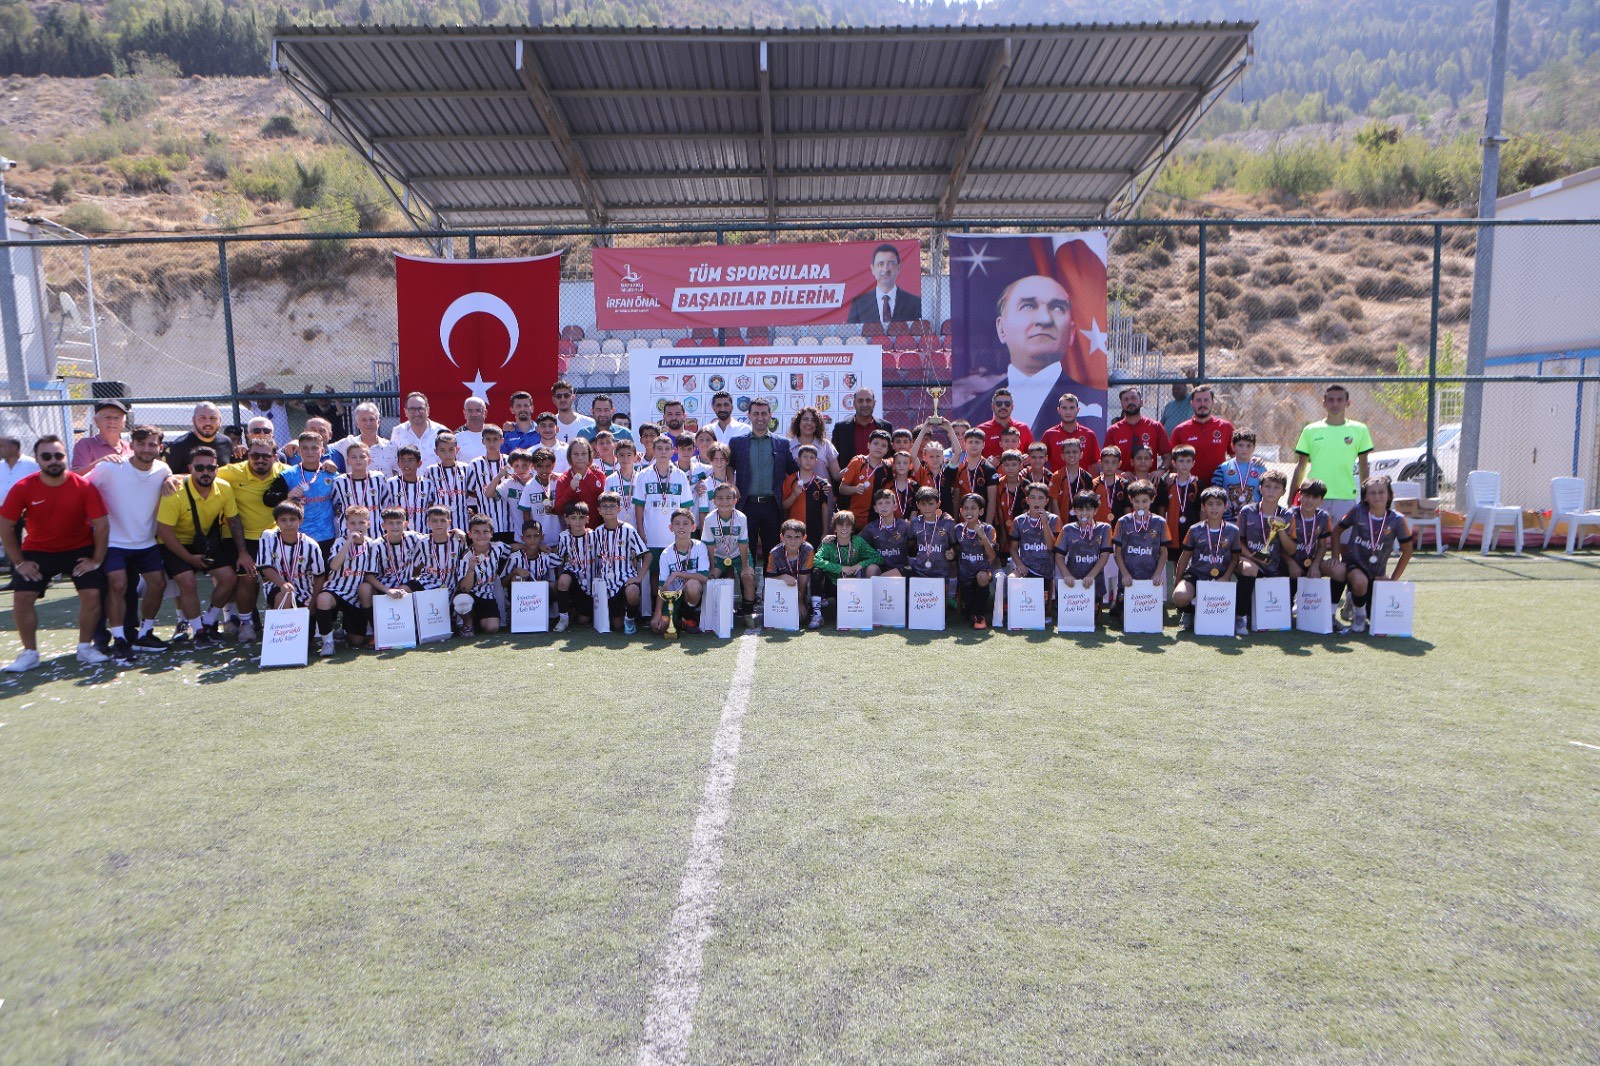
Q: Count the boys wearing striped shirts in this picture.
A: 12